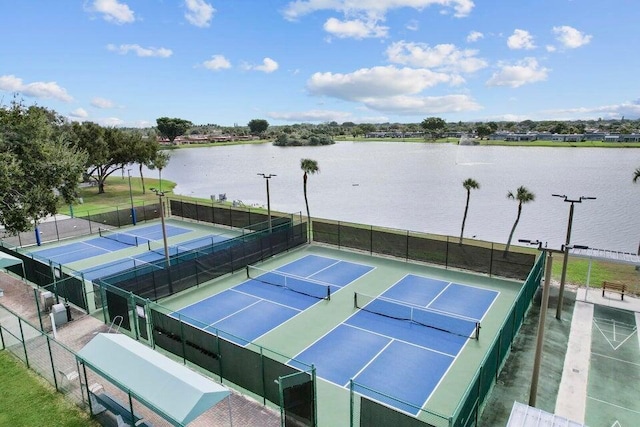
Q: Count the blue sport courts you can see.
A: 4